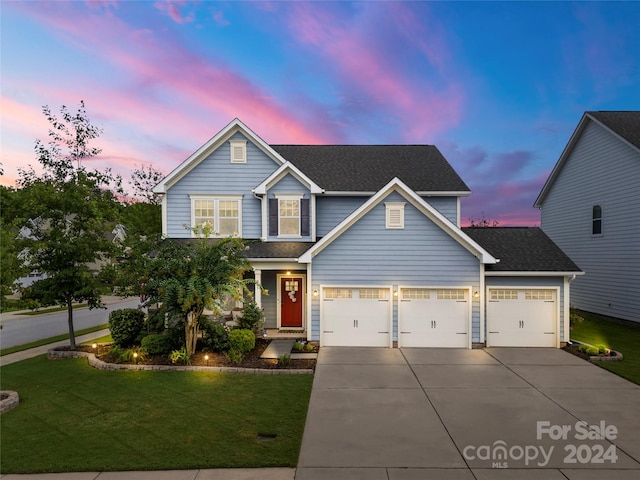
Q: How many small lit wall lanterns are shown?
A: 3